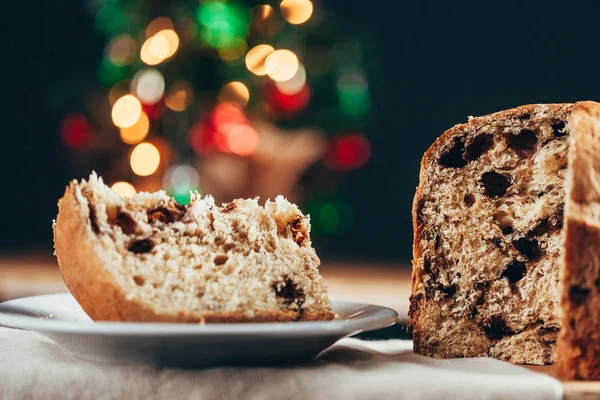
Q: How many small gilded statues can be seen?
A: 0